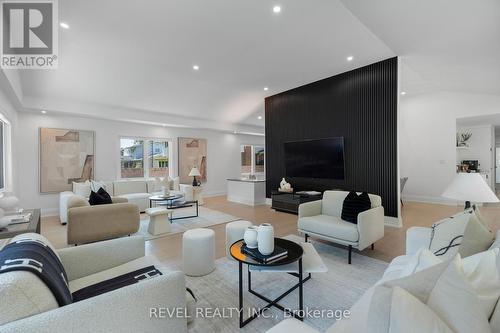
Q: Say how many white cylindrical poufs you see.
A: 2